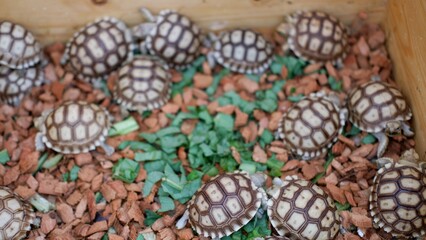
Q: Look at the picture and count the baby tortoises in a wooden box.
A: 14